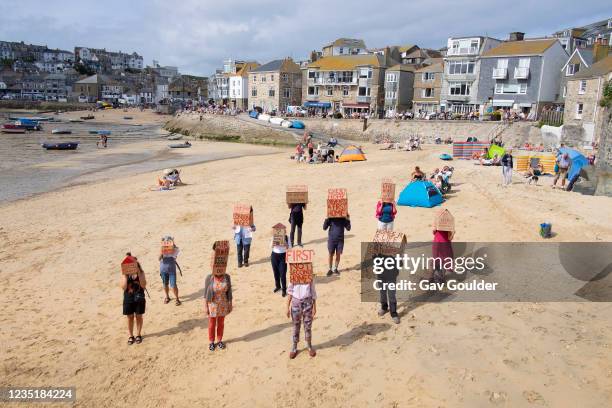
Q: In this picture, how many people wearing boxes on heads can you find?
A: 11